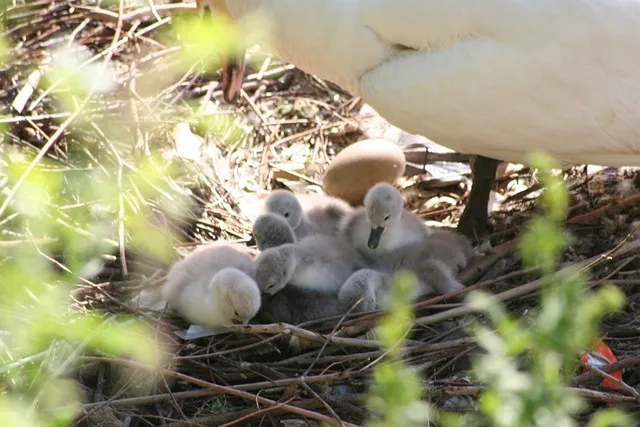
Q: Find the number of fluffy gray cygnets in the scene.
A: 6